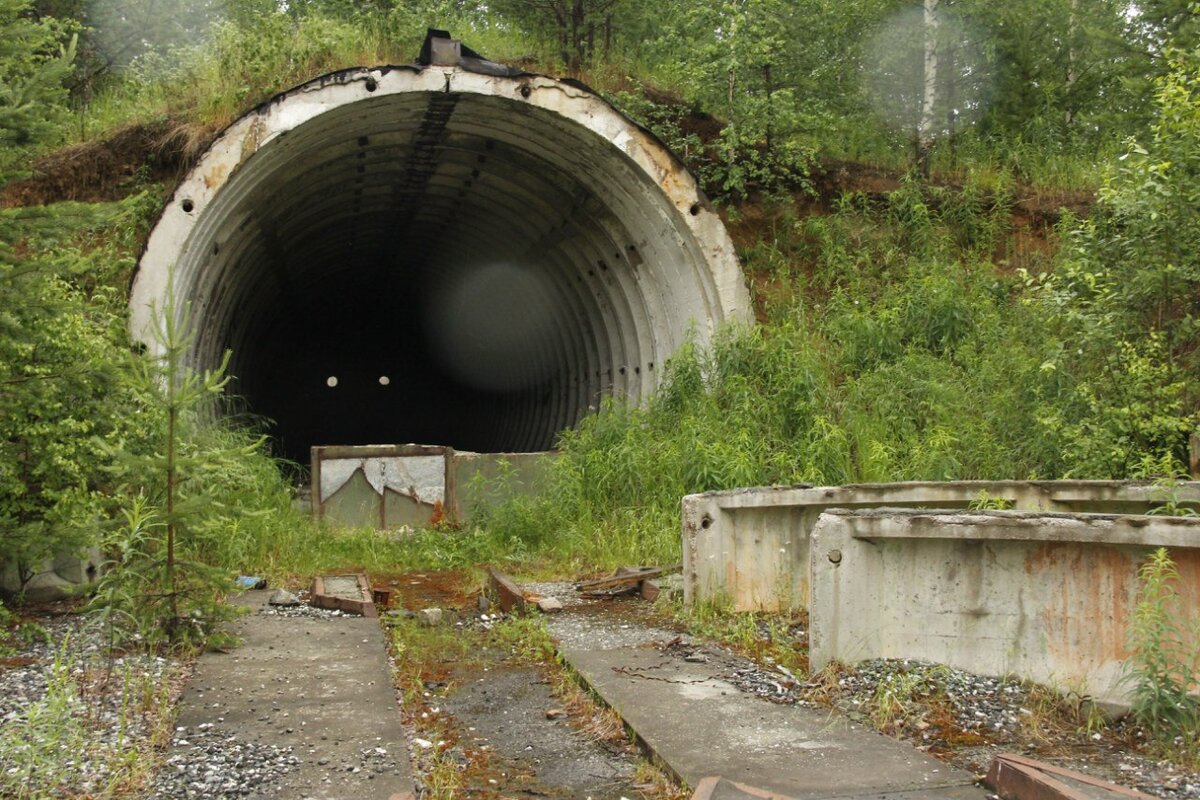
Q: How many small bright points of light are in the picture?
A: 2